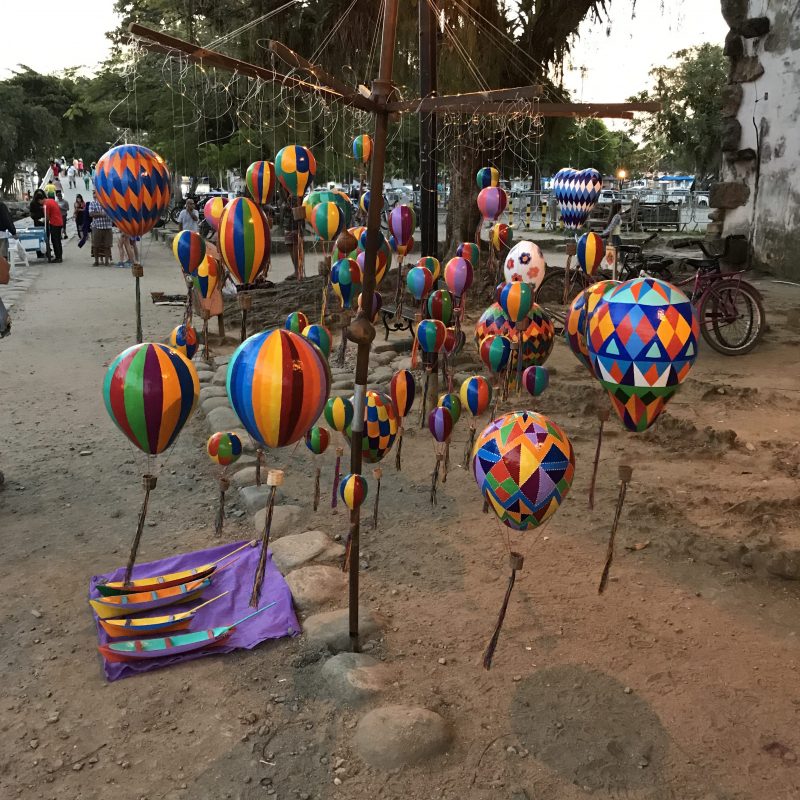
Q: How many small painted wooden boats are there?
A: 4